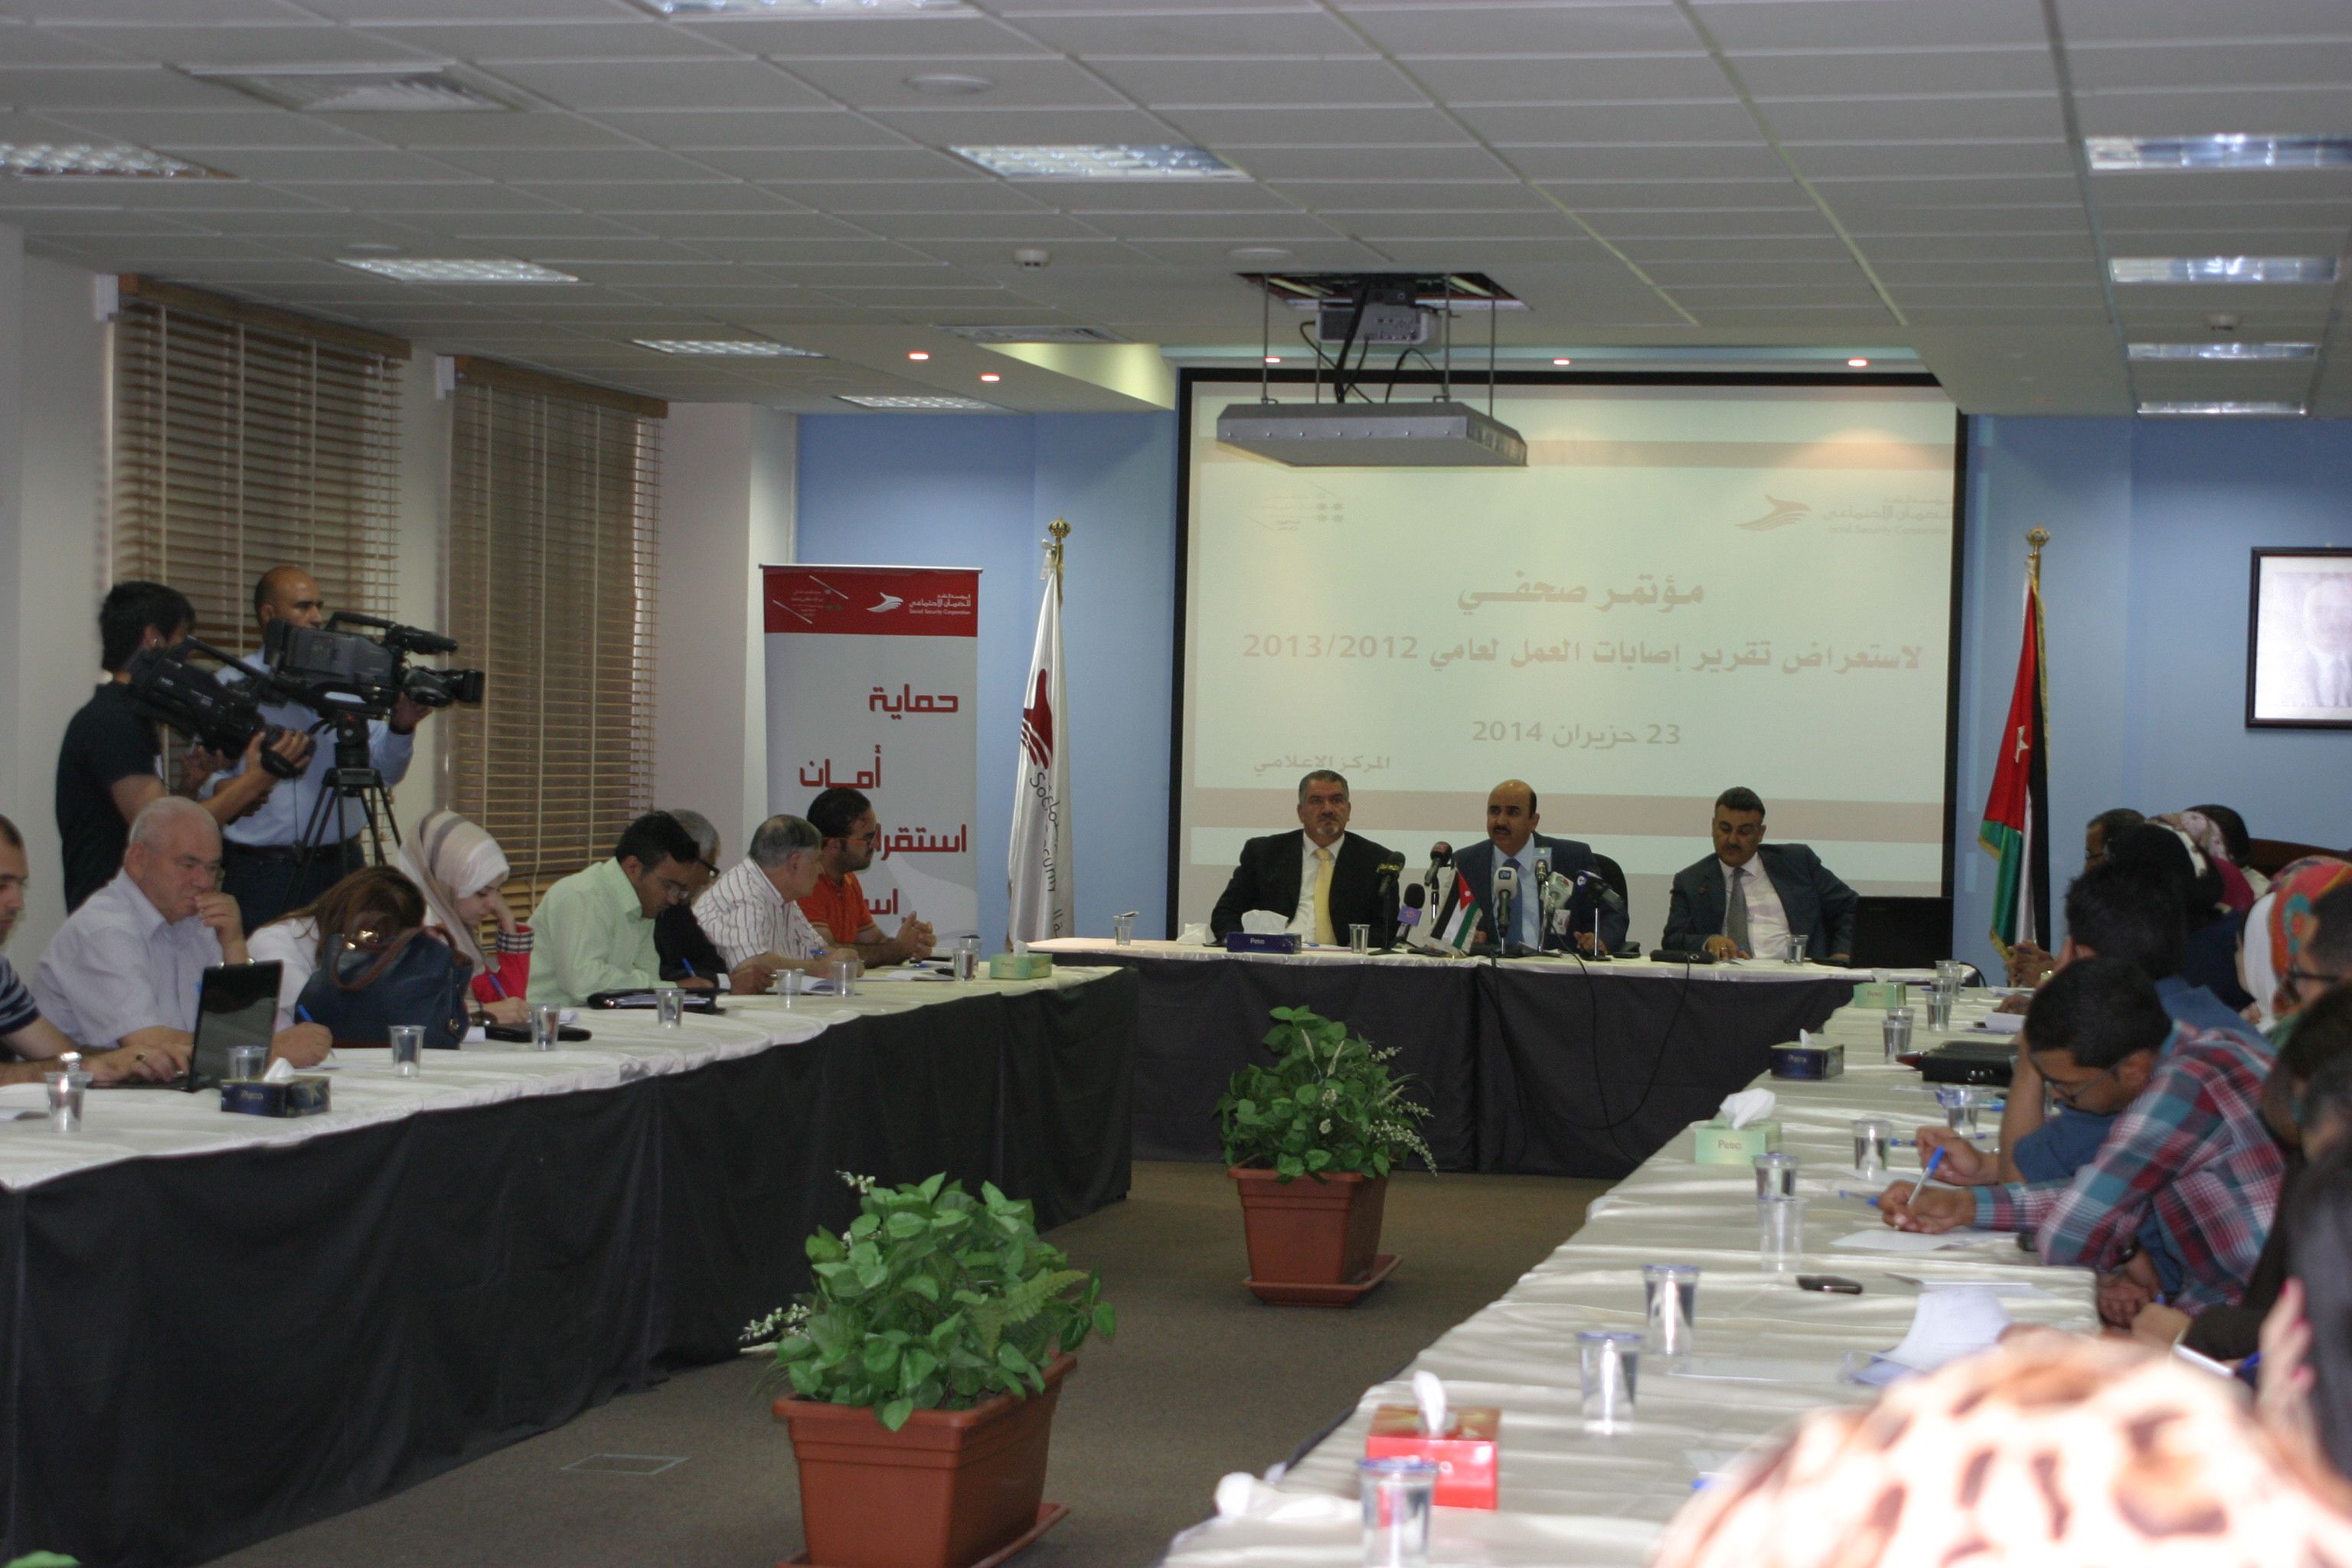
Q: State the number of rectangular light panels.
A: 10